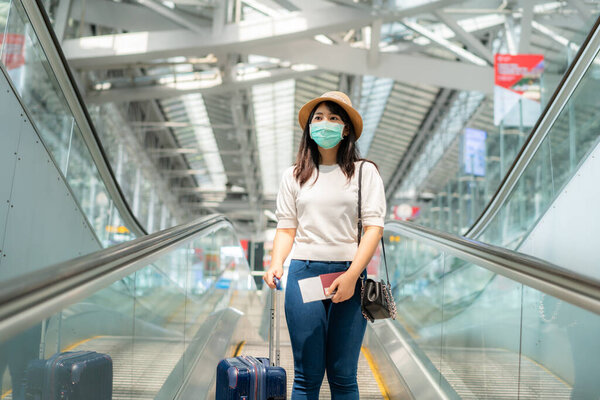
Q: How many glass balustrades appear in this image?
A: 4